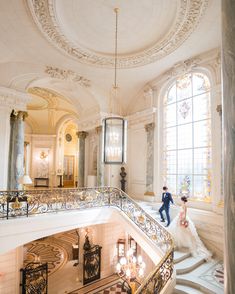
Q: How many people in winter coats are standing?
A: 0